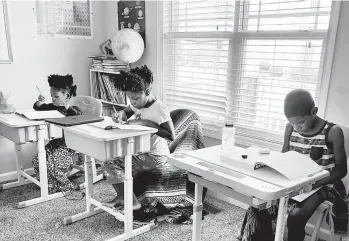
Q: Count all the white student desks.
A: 3